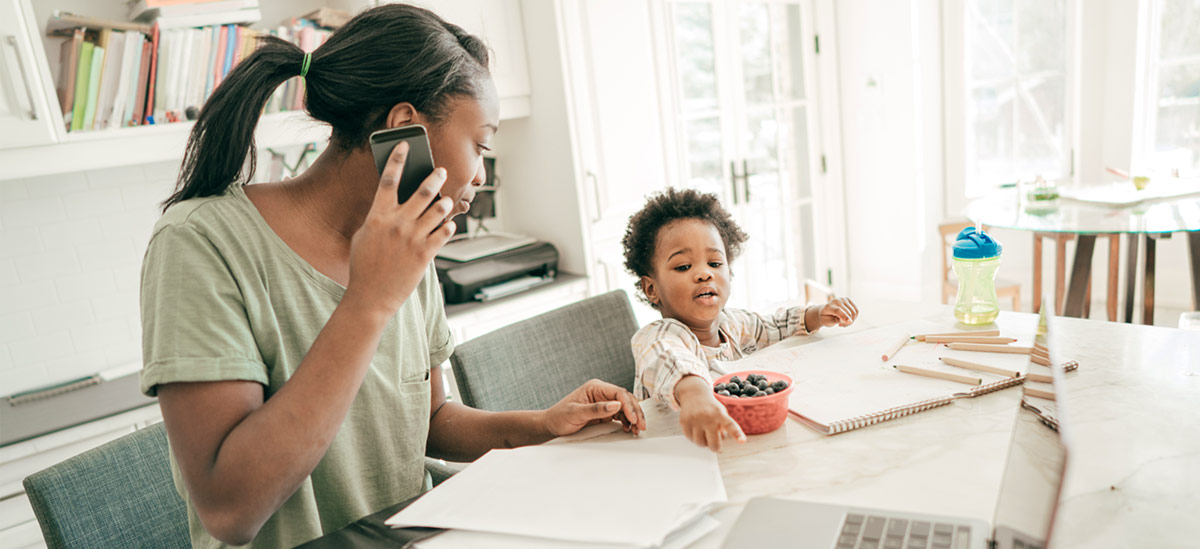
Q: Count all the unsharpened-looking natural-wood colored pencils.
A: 6